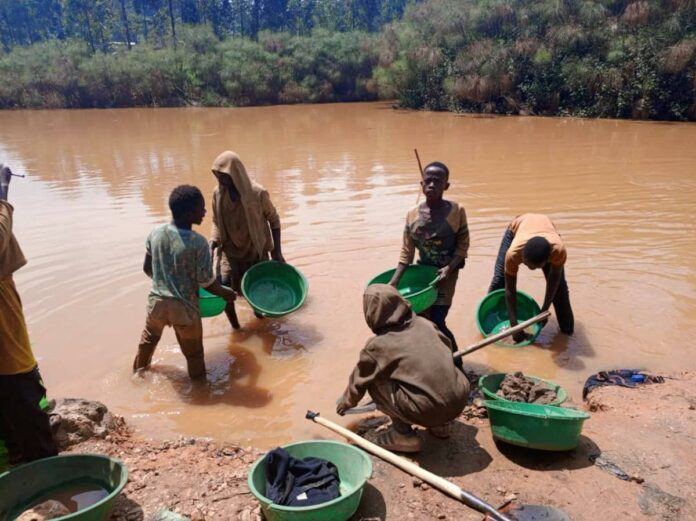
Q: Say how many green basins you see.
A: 8